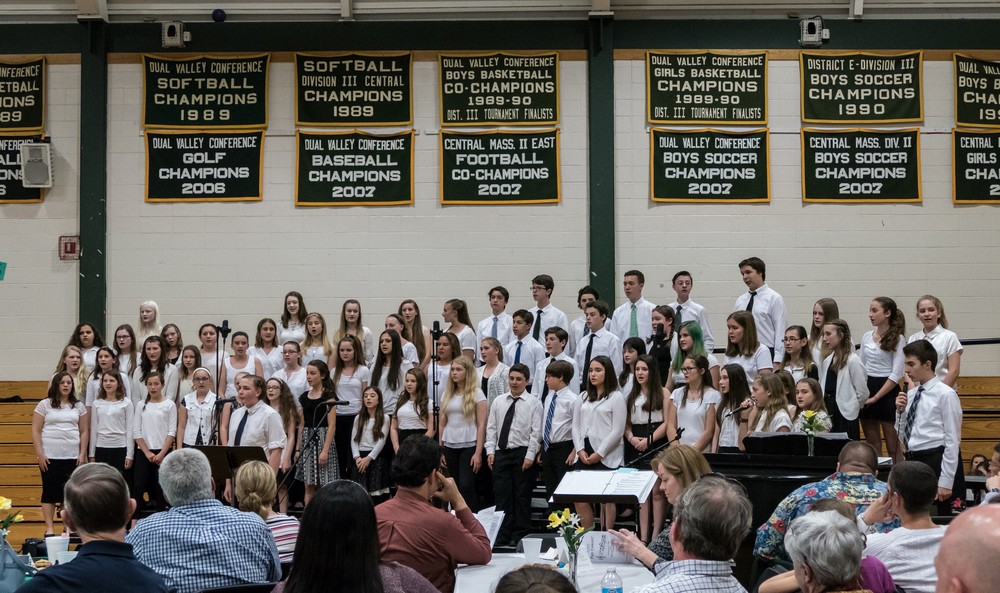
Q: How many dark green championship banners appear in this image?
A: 14